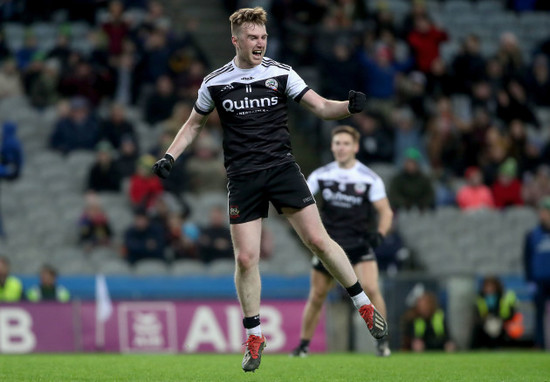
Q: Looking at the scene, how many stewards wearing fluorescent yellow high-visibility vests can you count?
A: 4